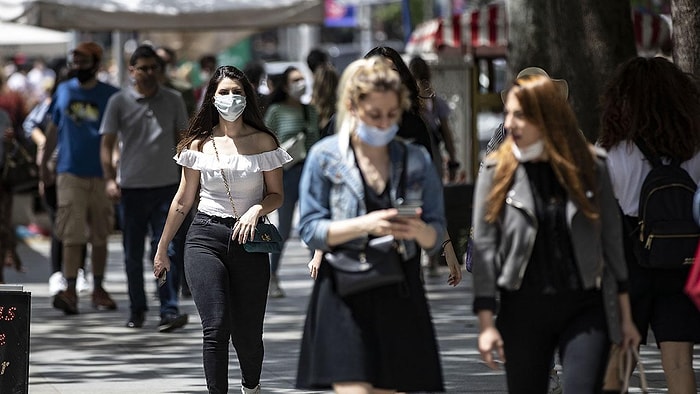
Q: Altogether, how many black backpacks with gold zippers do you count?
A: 1